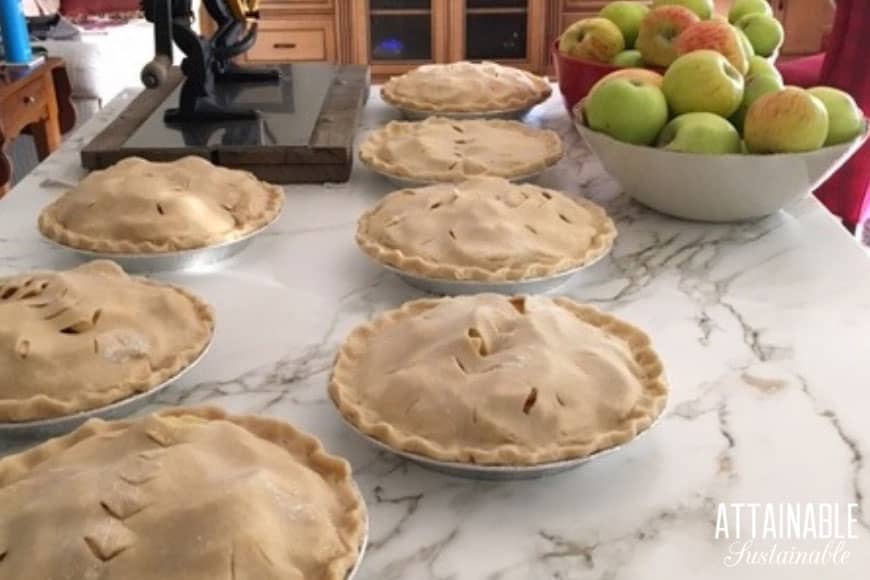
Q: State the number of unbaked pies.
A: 7